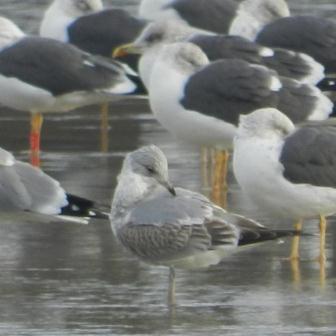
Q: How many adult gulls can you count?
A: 8